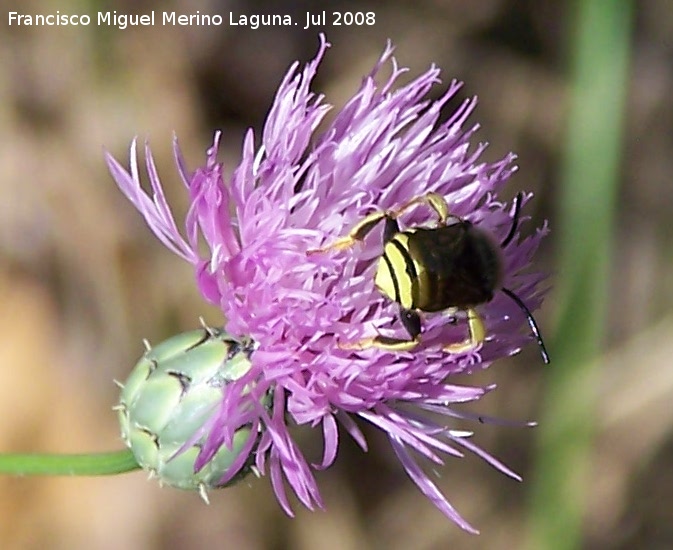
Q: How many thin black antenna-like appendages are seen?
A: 2